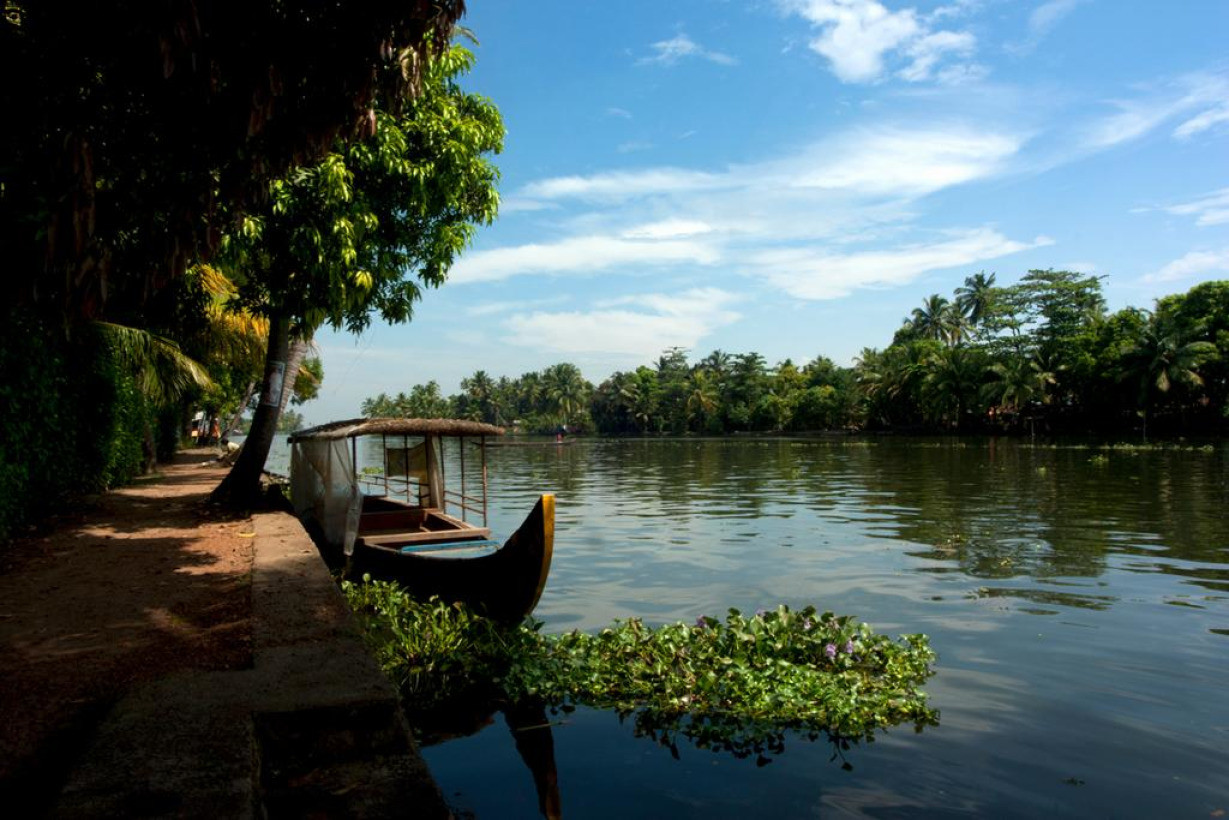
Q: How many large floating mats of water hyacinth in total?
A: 1